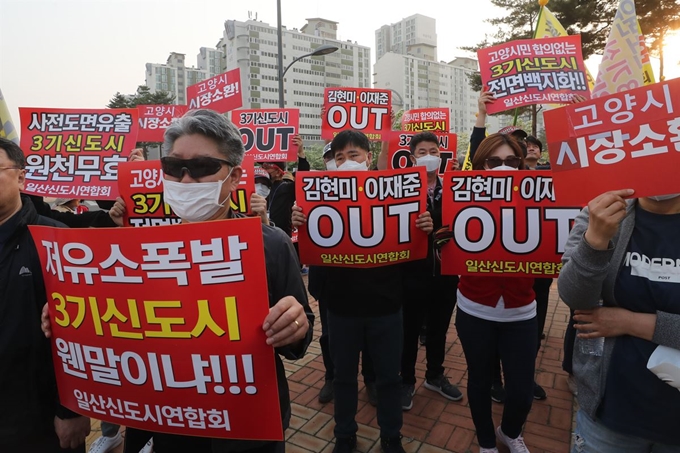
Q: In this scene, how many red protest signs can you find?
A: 13